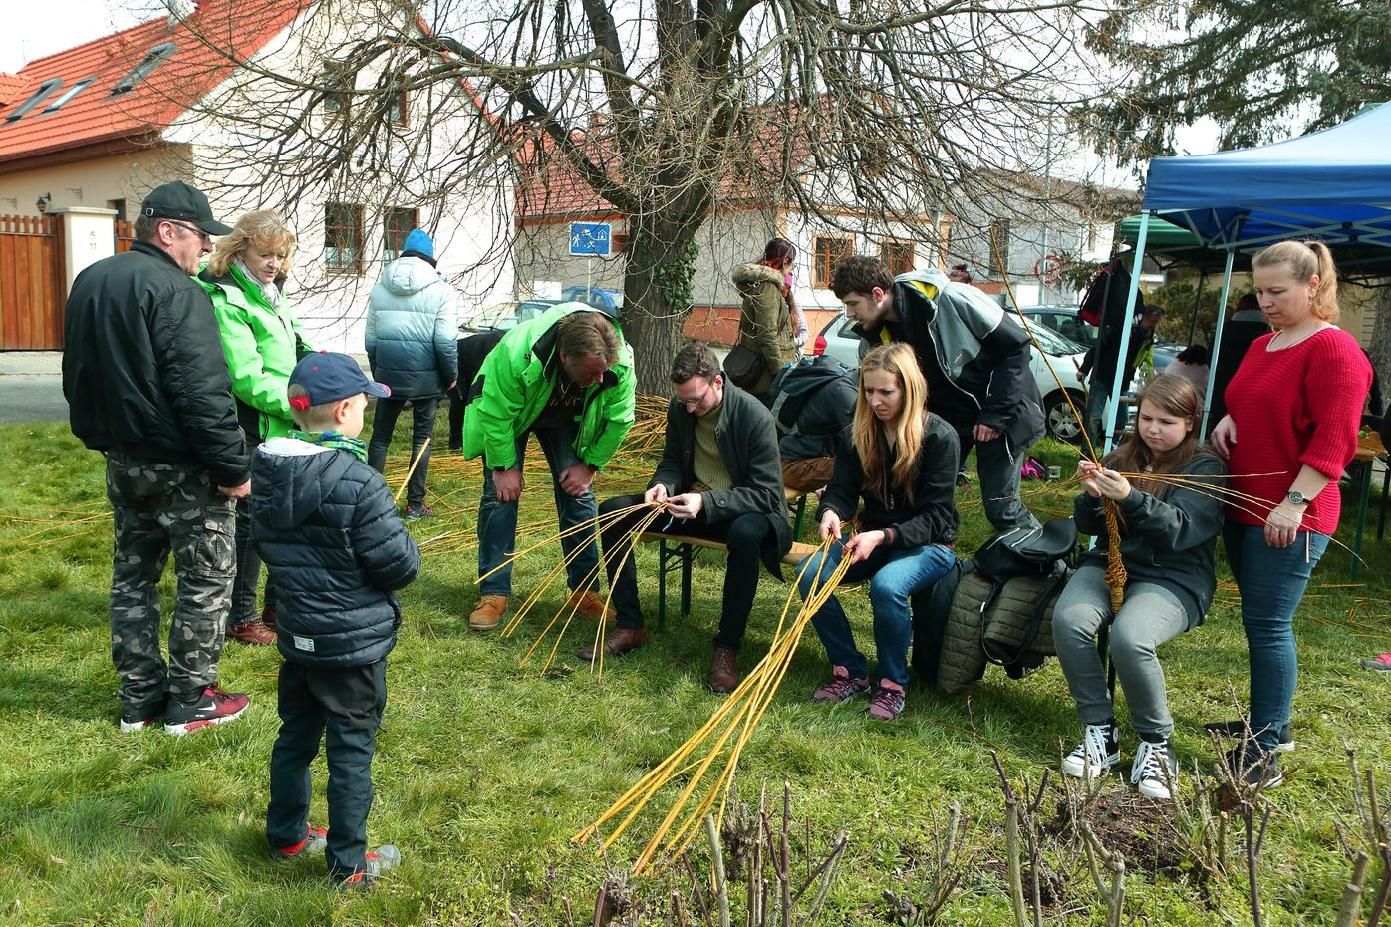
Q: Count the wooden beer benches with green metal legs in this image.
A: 2